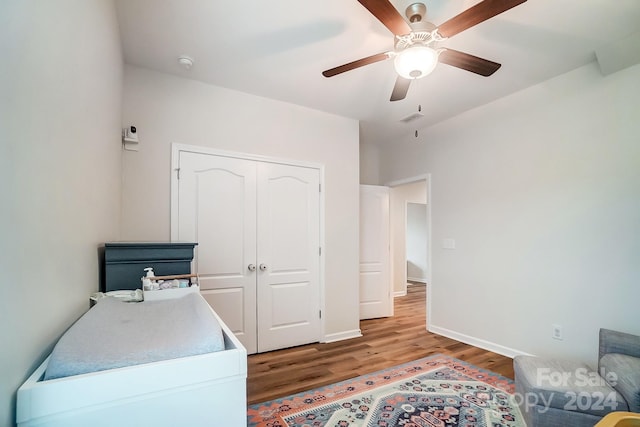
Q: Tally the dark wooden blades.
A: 5